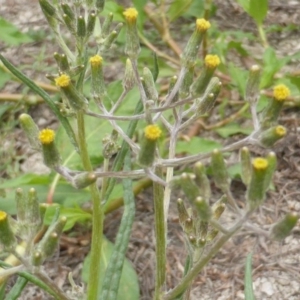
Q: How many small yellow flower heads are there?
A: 11